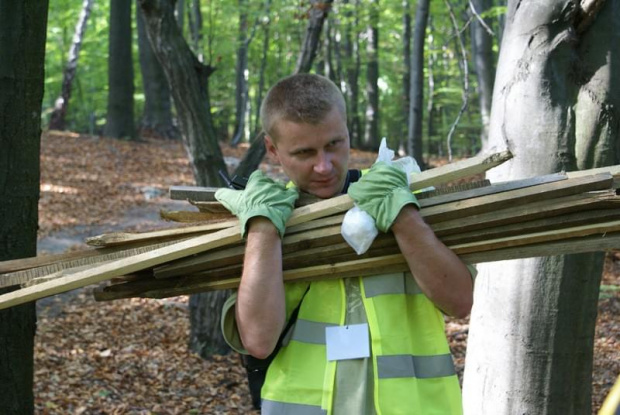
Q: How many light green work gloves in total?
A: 2